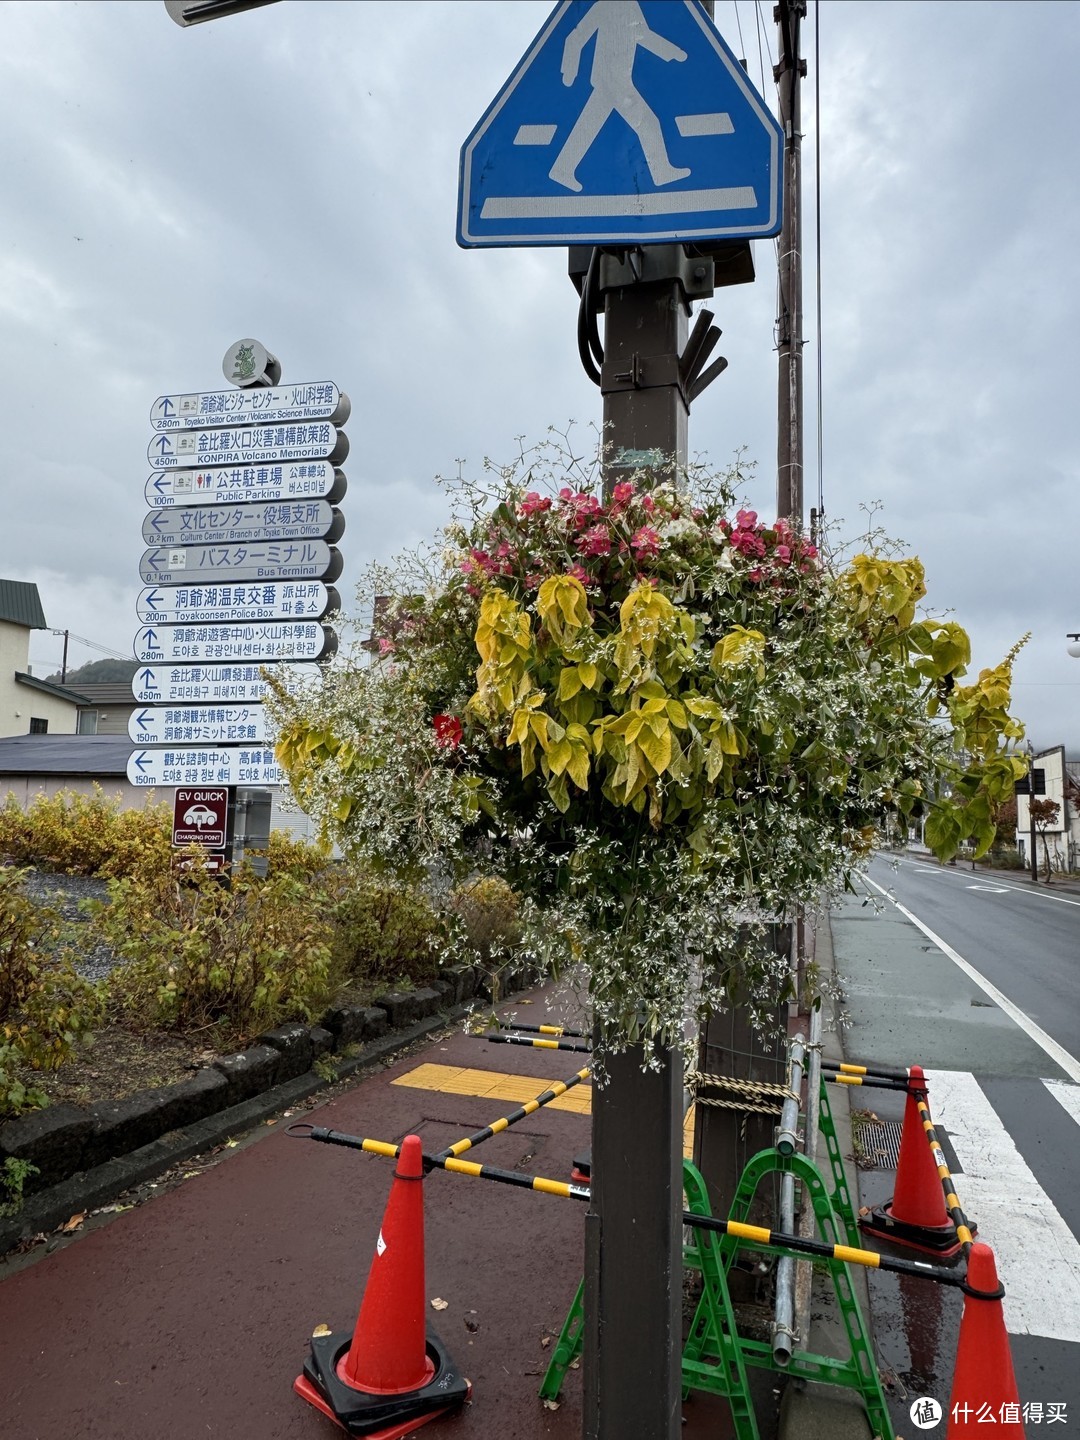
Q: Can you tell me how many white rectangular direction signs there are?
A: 10